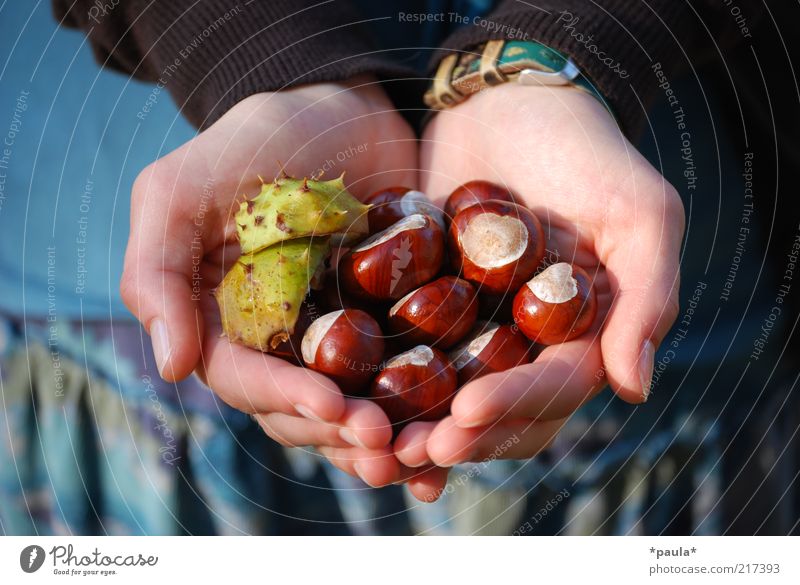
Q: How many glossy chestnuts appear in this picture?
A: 9